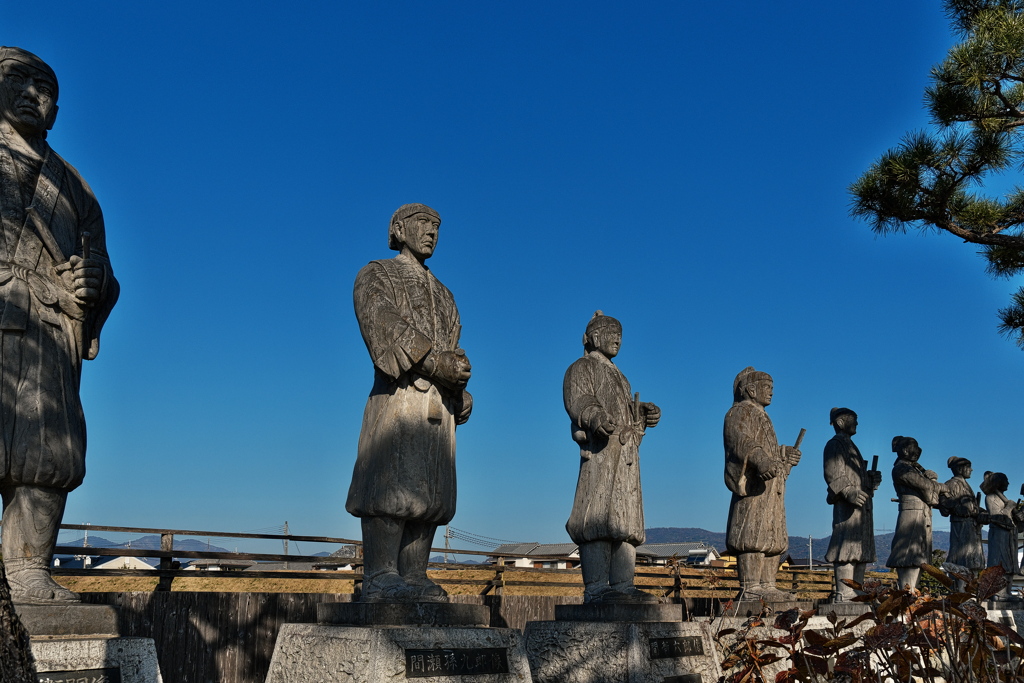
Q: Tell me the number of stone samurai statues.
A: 8